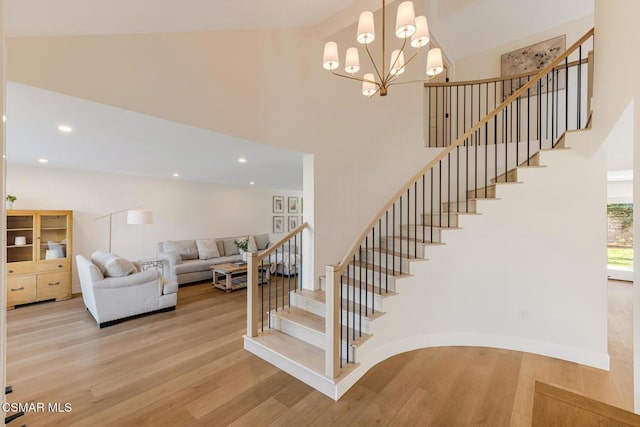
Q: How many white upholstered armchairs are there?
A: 1